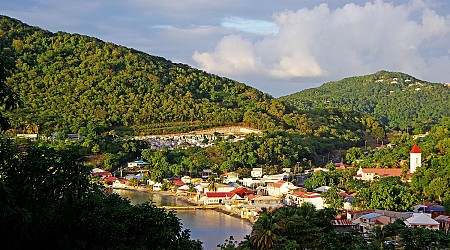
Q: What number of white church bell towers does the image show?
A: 1